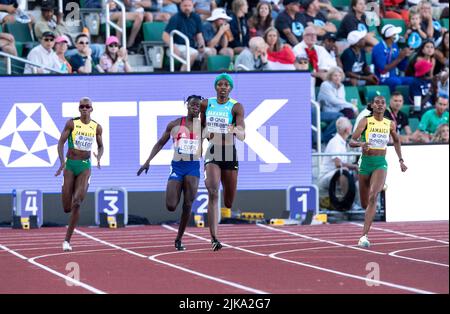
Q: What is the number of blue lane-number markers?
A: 4